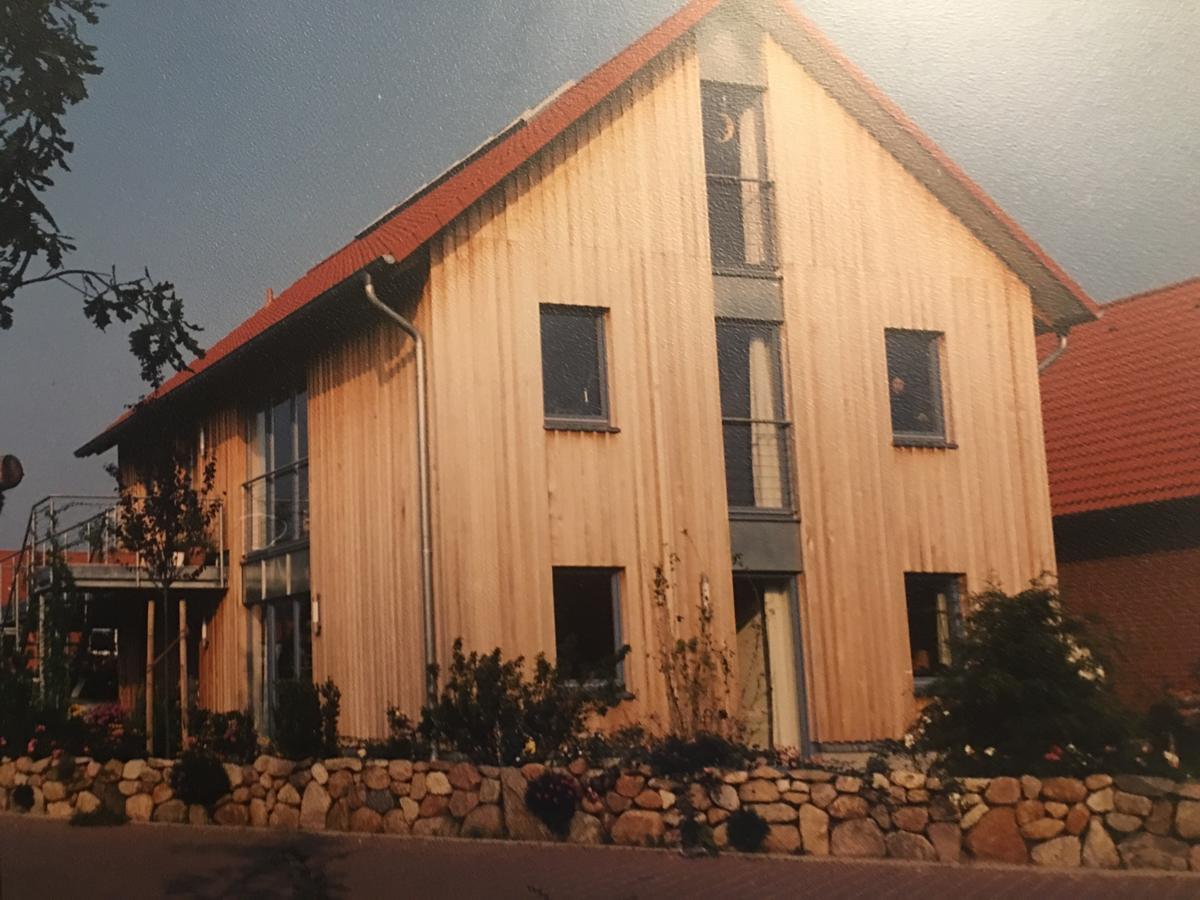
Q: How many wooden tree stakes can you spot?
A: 2